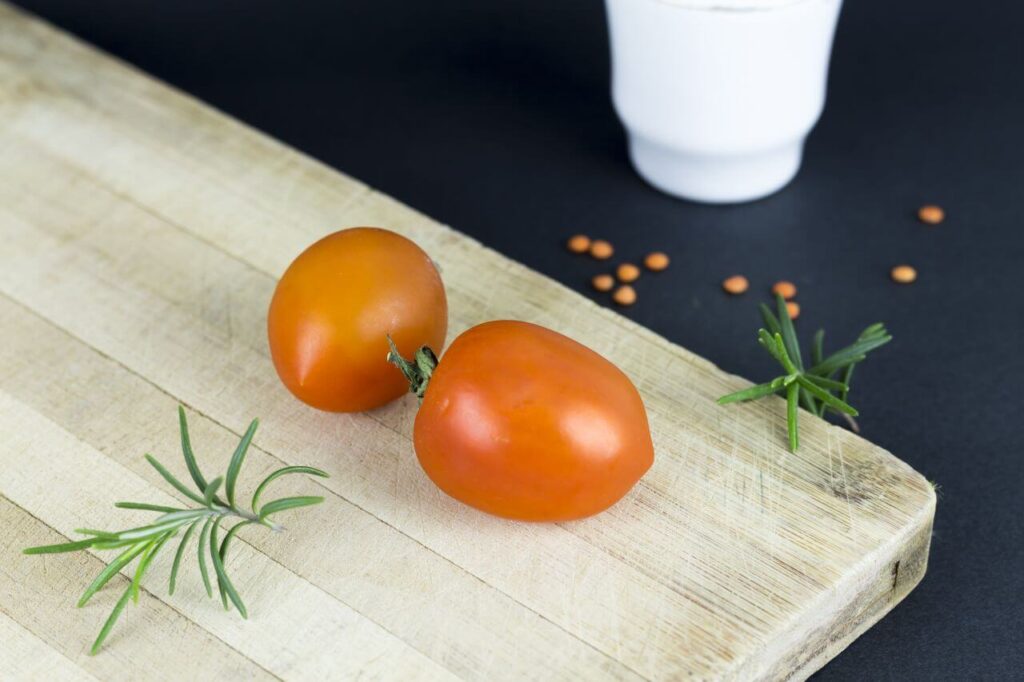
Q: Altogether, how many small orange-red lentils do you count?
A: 11